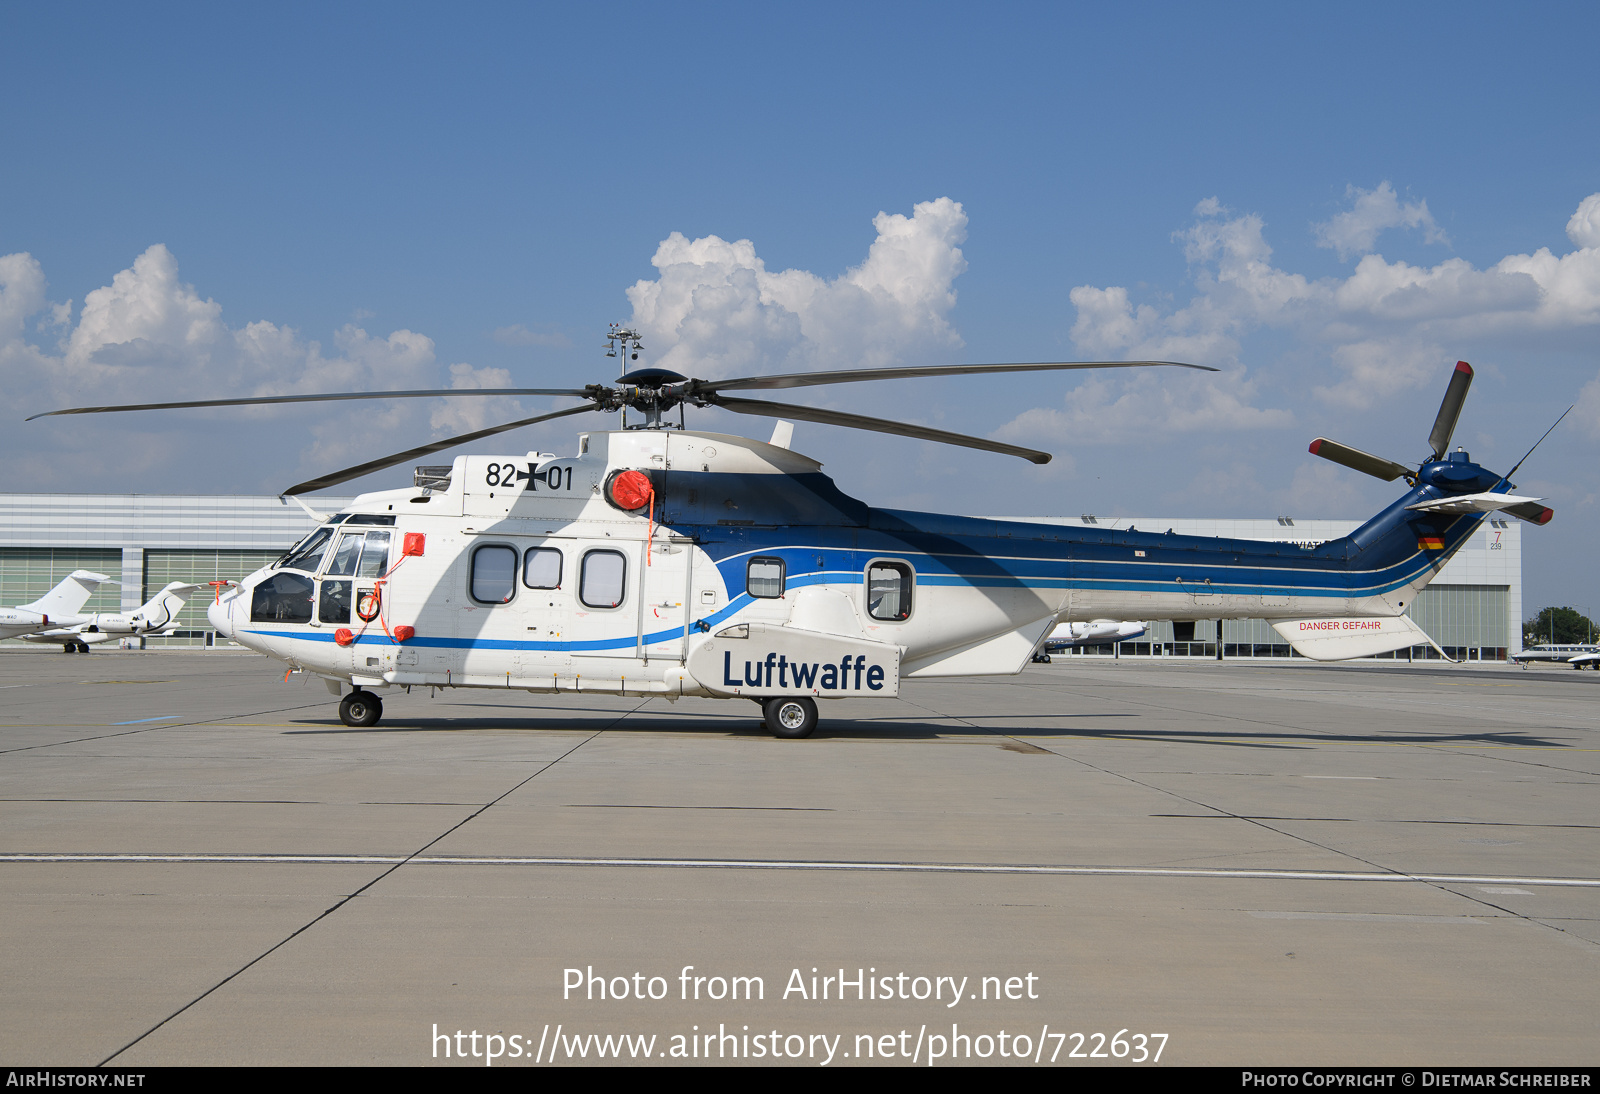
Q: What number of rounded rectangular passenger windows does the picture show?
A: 5